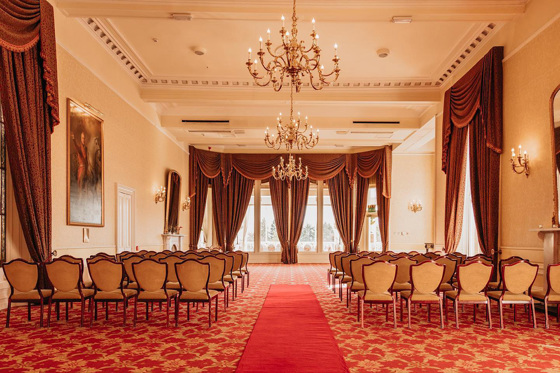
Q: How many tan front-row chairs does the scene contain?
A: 10